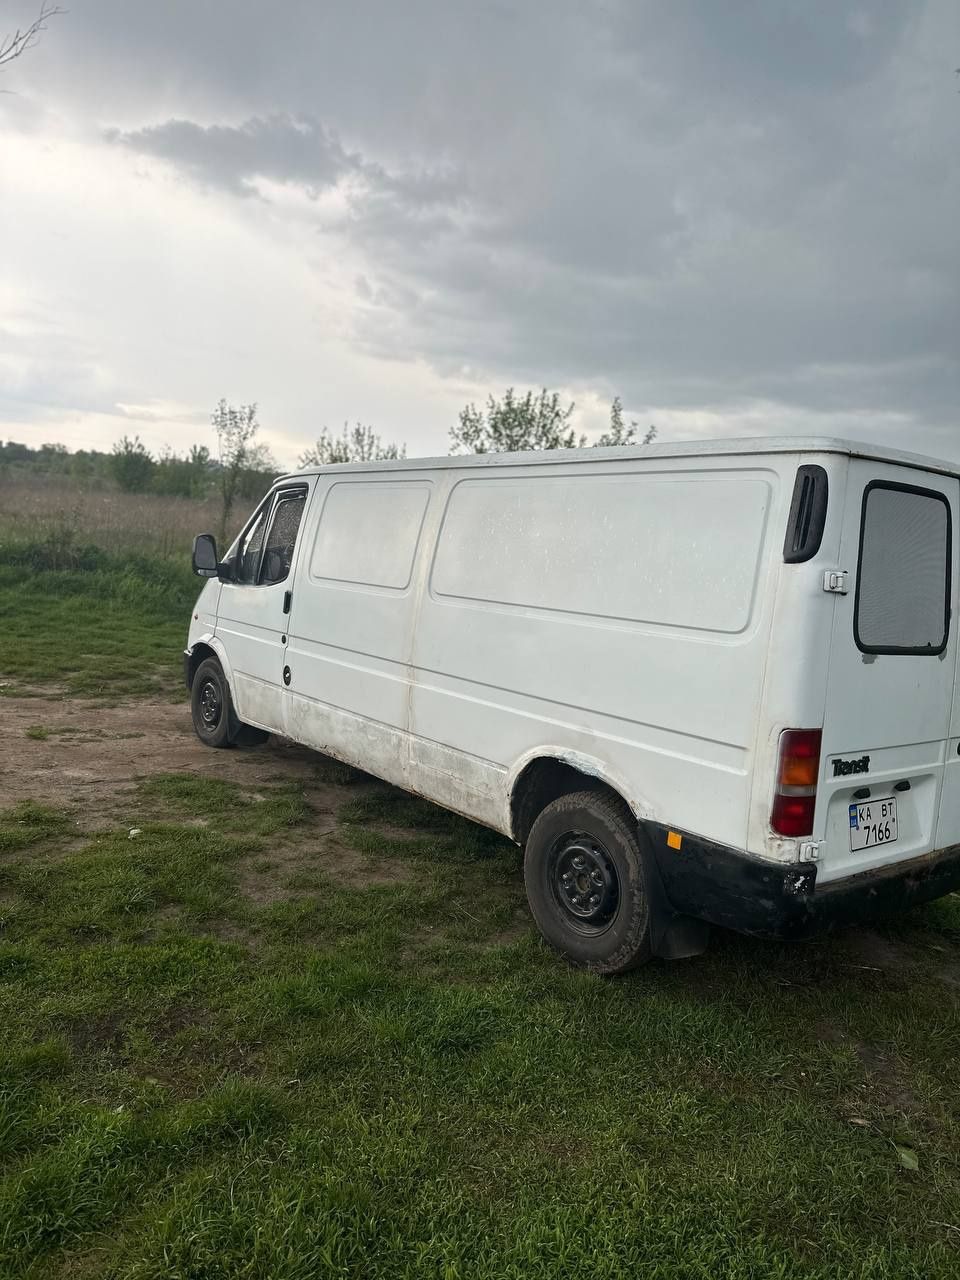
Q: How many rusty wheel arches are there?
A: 1